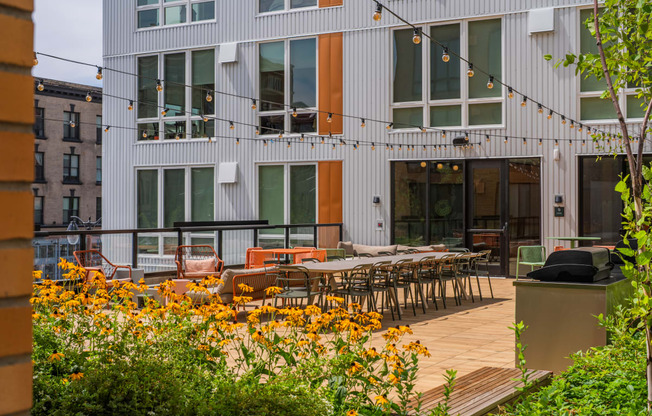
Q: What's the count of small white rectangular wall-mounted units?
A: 3